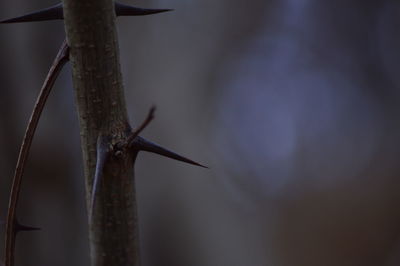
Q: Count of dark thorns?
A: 5